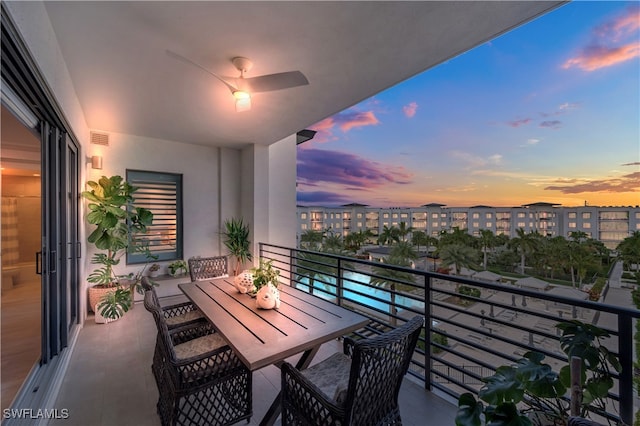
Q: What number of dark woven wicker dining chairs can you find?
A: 4